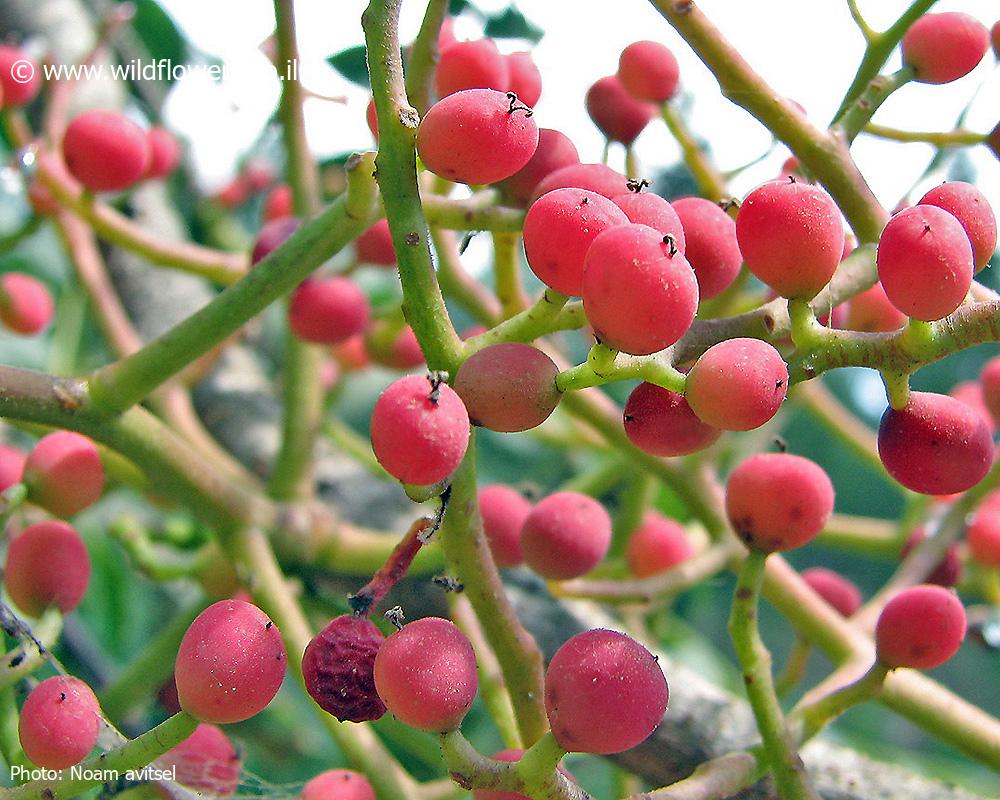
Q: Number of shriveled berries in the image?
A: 1